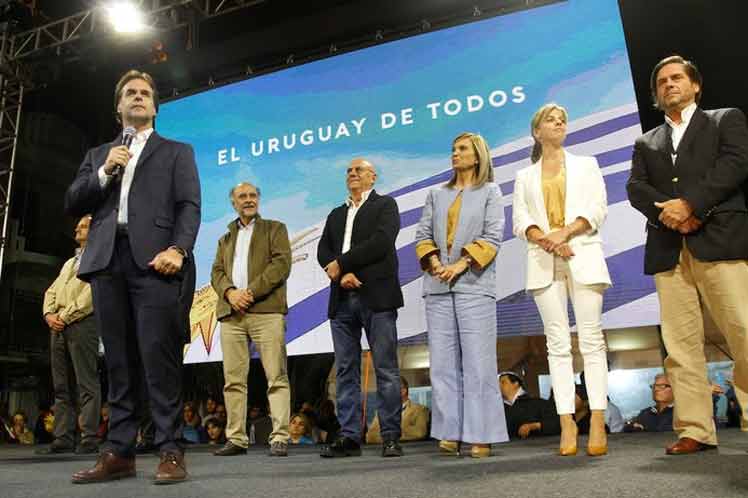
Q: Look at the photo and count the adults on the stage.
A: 7